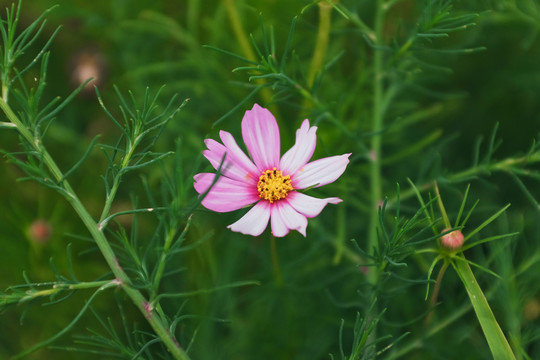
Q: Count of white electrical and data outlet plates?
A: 0